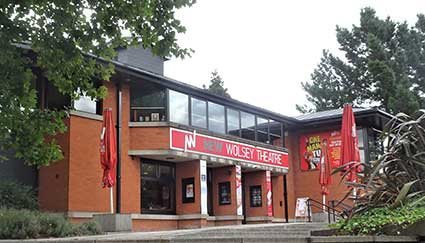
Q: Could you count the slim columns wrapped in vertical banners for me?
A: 3